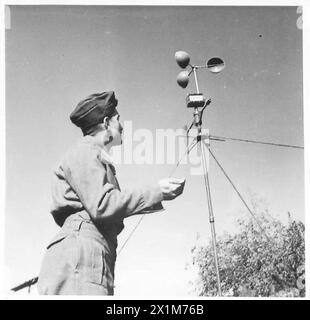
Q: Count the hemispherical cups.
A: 3